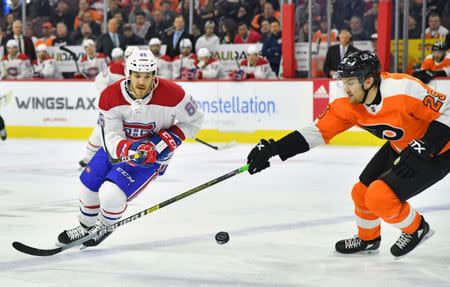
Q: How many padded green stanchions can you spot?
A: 0